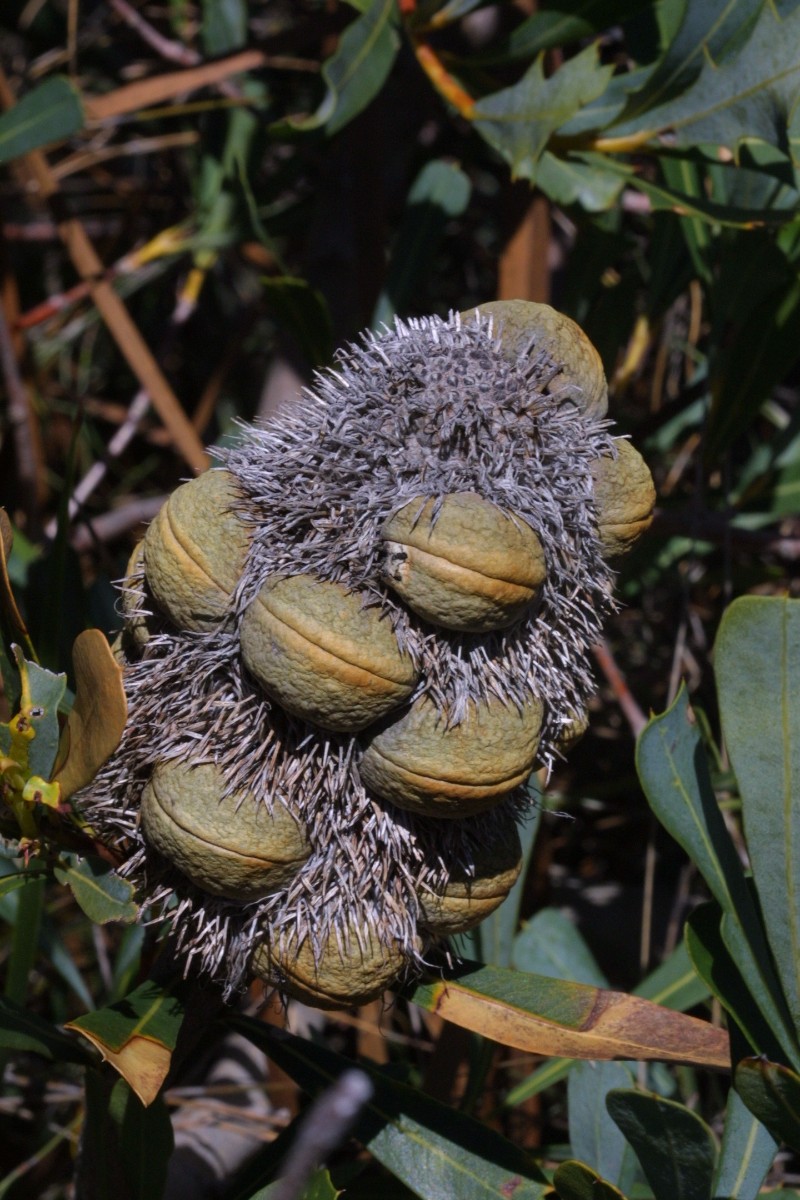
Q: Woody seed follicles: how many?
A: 11